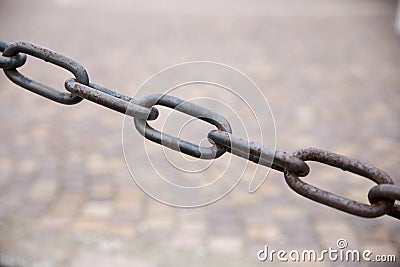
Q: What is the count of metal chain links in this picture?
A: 7